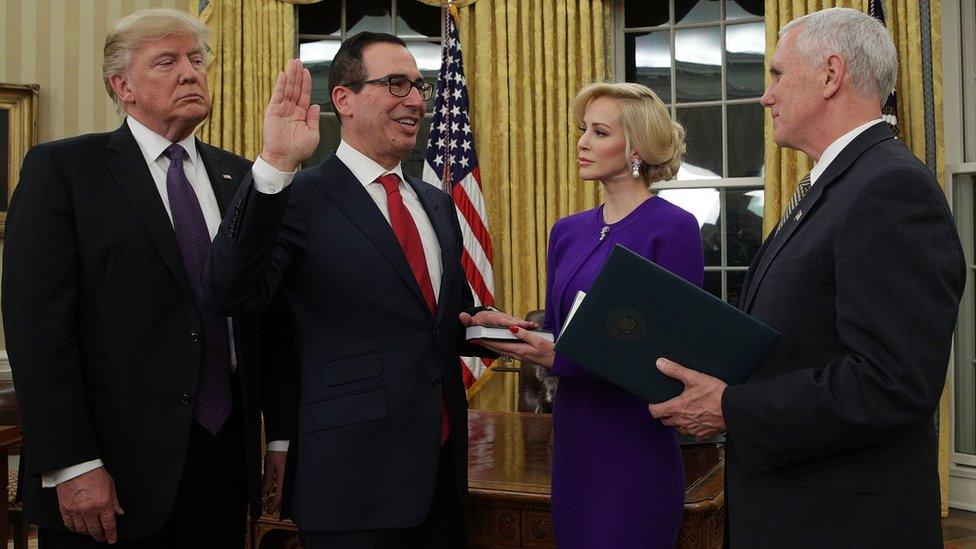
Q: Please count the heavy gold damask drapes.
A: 3